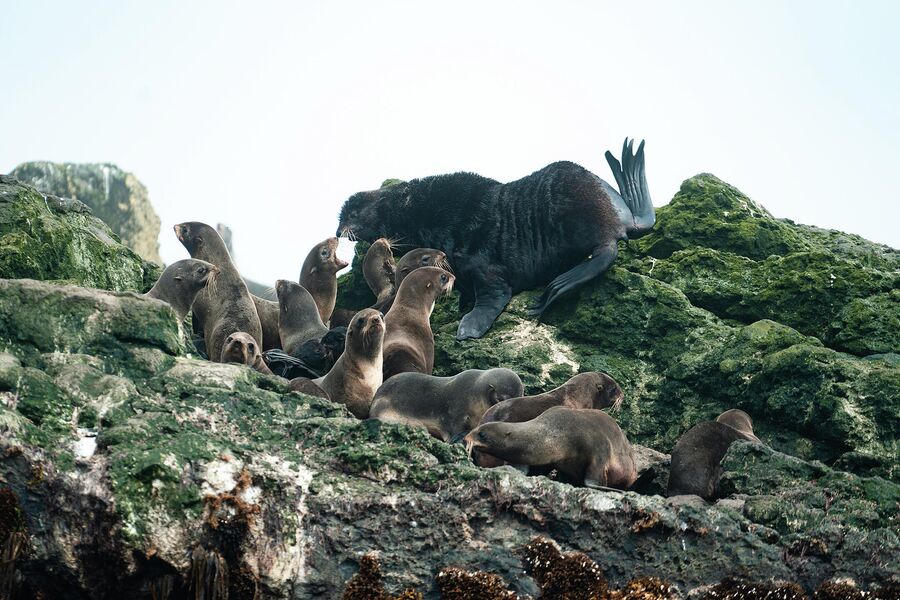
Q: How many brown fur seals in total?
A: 13